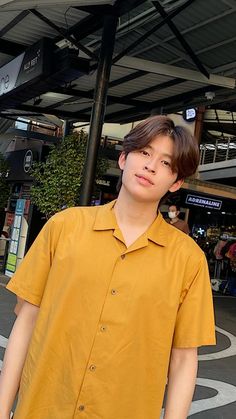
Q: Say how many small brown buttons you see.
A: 5